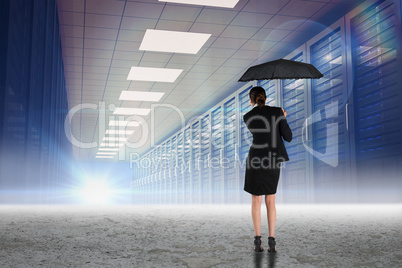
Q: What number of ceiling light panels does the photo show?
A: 12